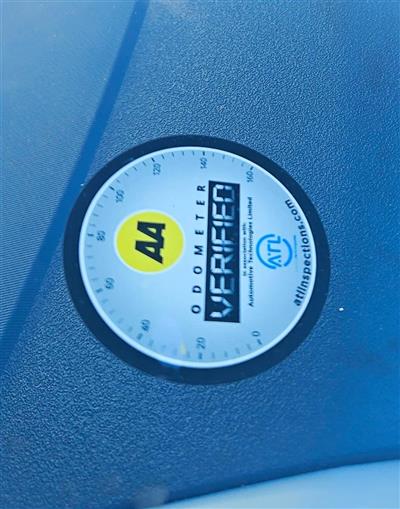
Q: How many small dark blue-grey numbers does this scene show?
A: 9